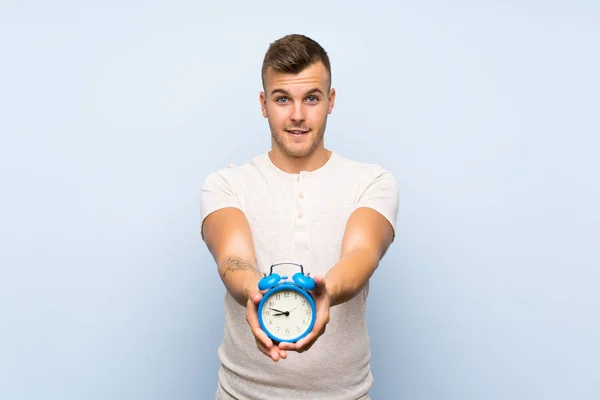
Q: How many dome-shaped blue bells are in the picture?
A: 2